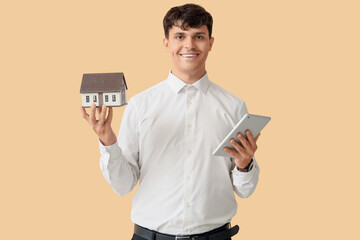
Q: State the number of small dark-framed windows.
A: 4